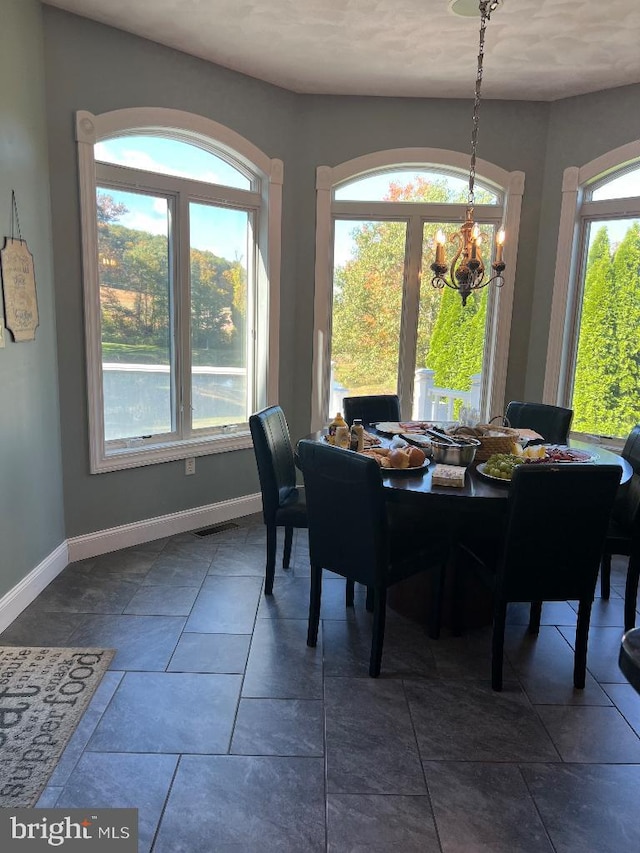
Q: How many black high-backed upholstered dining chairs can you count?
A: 6